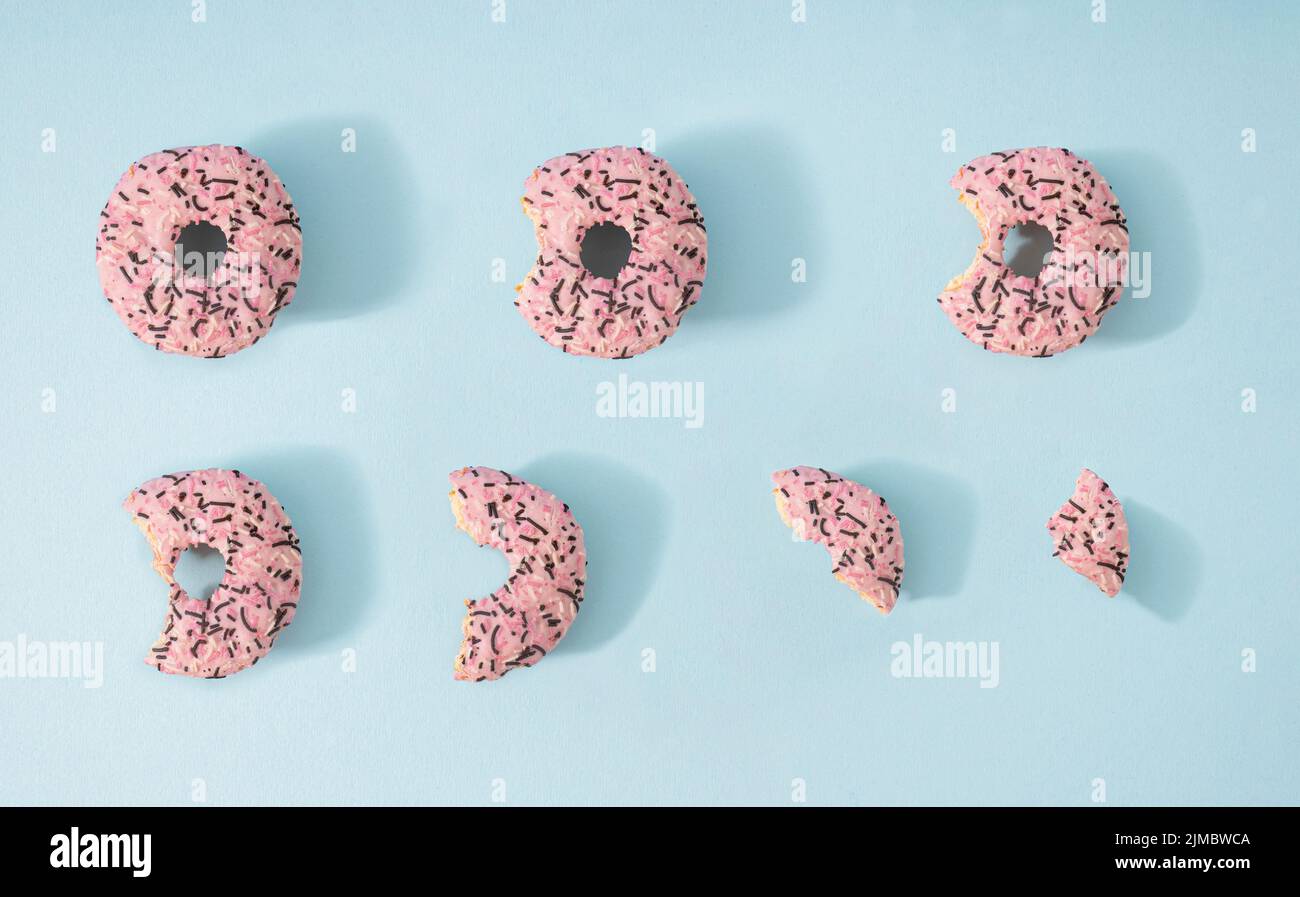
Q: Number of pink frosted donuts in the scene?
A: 7